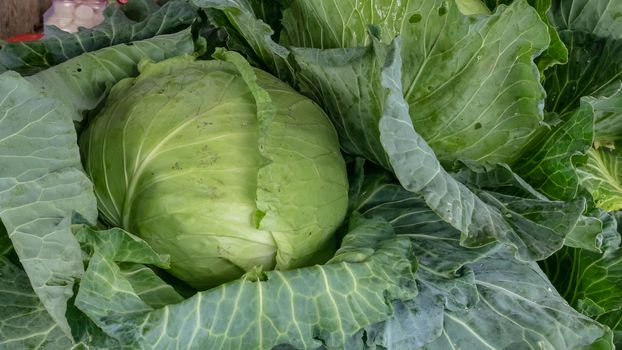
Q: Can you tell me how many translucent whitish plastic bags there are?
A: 1